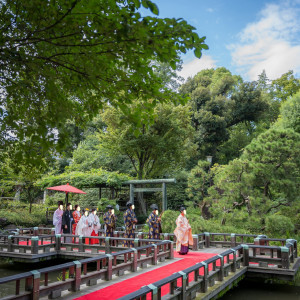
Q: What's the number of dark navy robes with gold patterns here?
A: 3